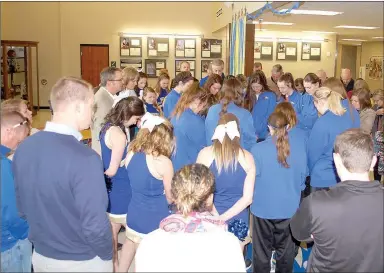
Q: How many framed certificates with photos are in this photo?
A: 11